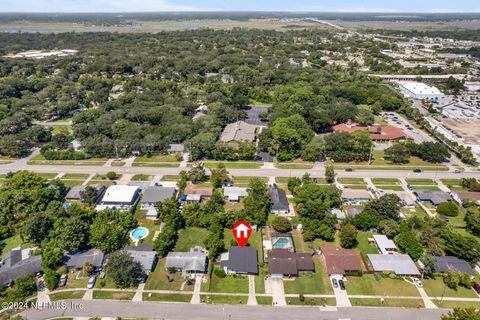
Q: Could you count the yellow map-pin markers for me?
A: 0